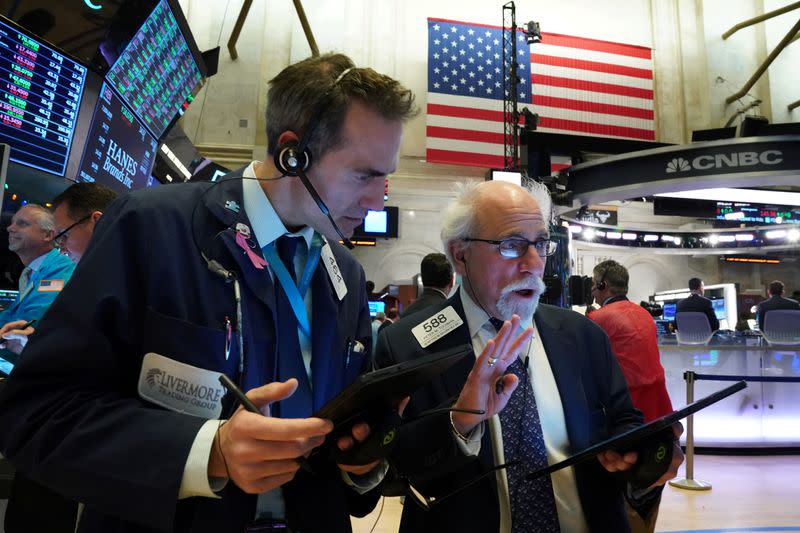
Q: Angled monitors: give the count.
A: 3